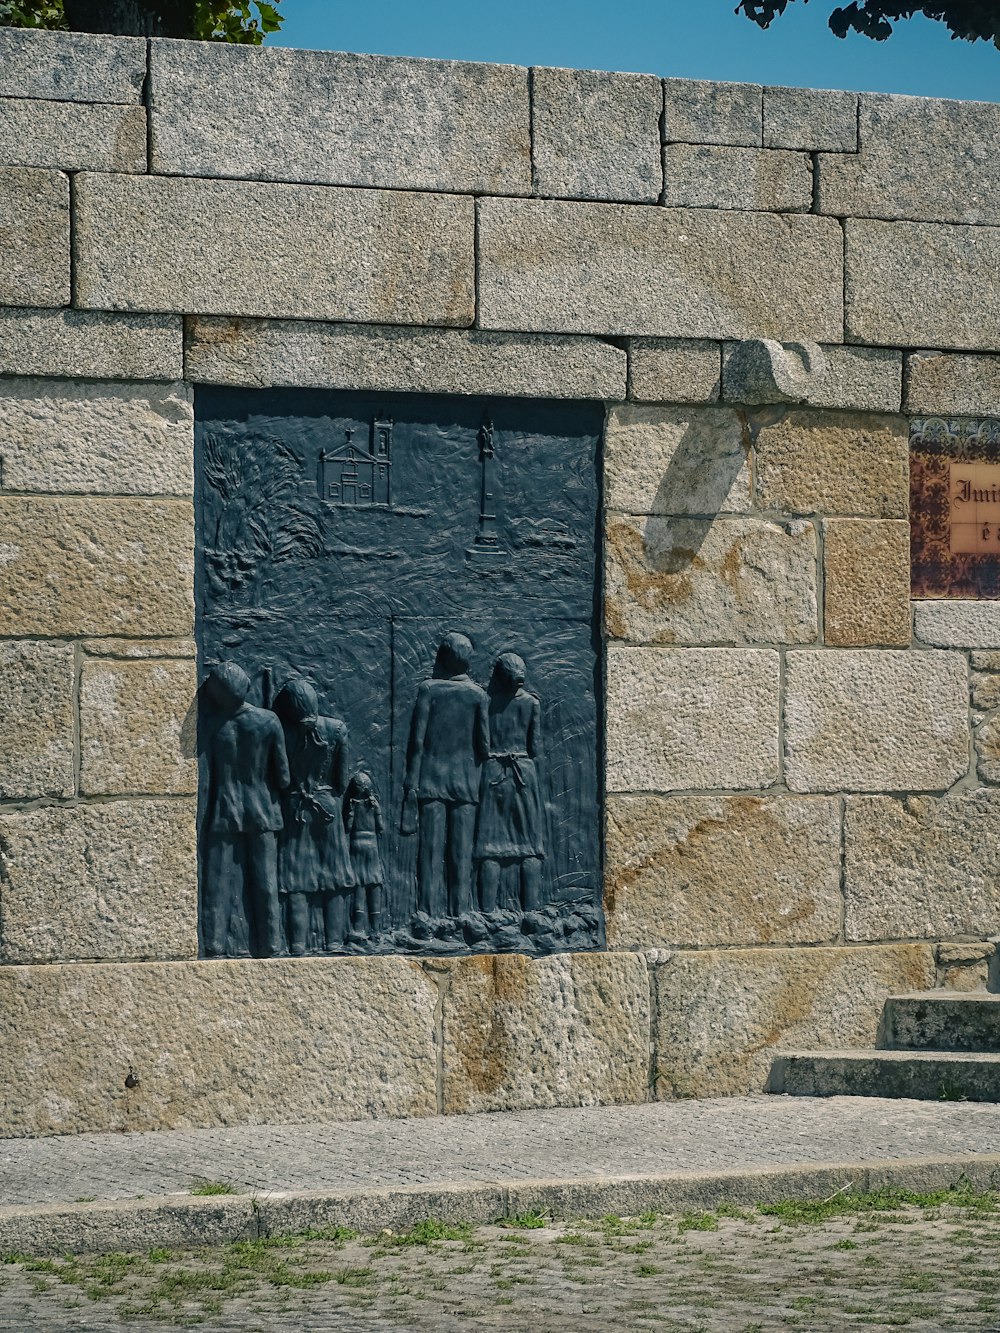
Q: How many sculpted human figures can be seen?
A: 5